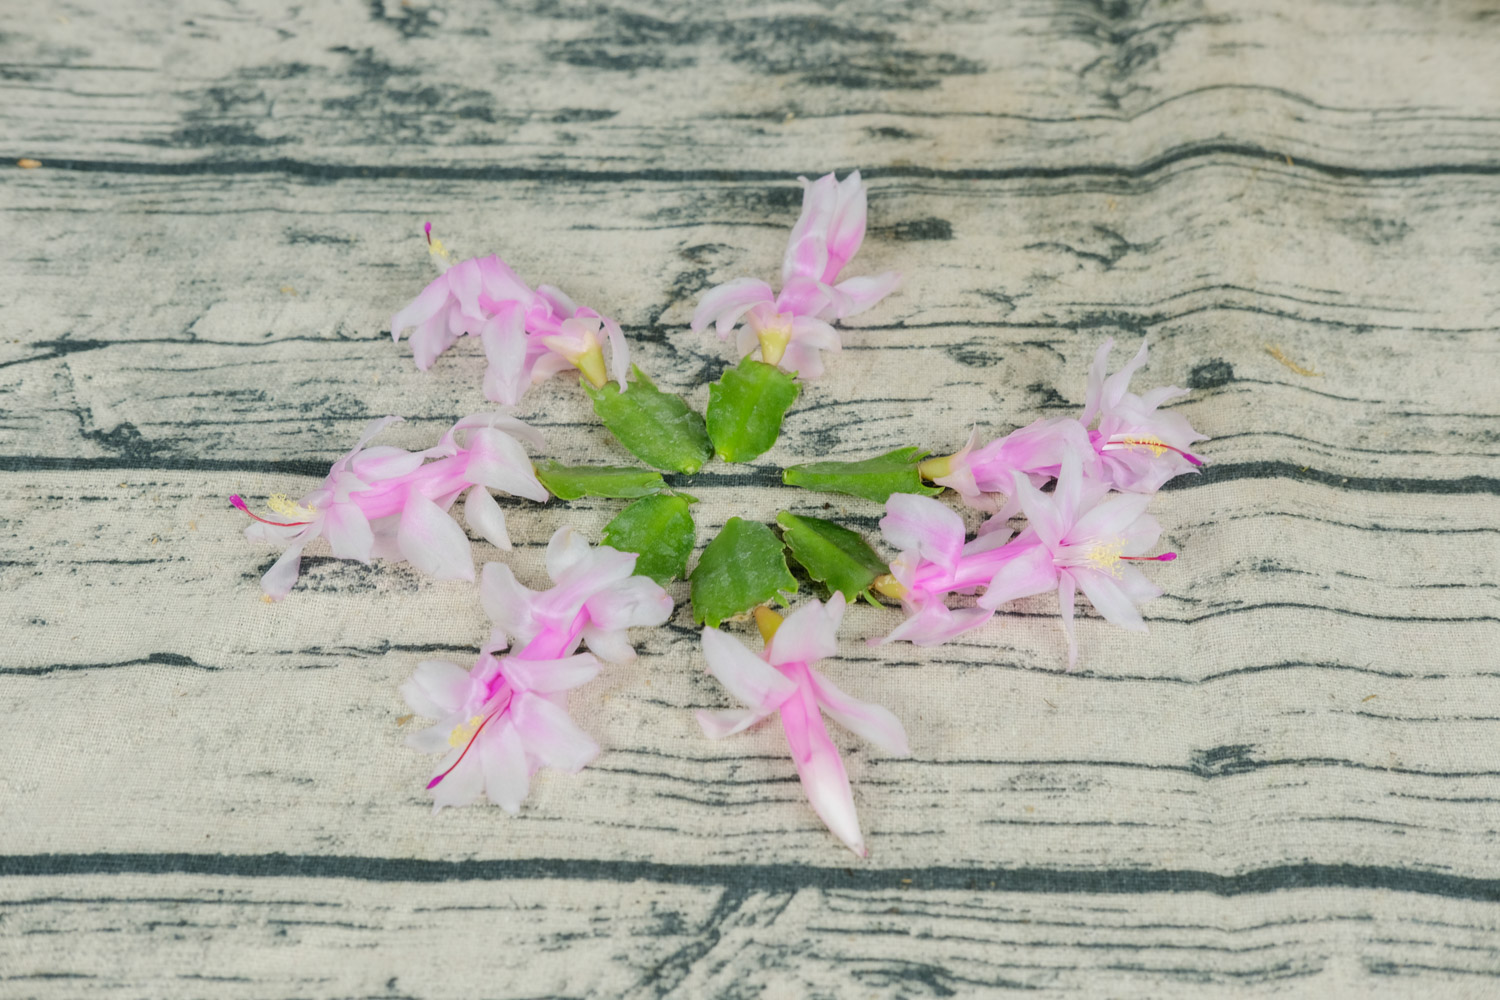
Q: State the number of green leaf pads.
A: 7